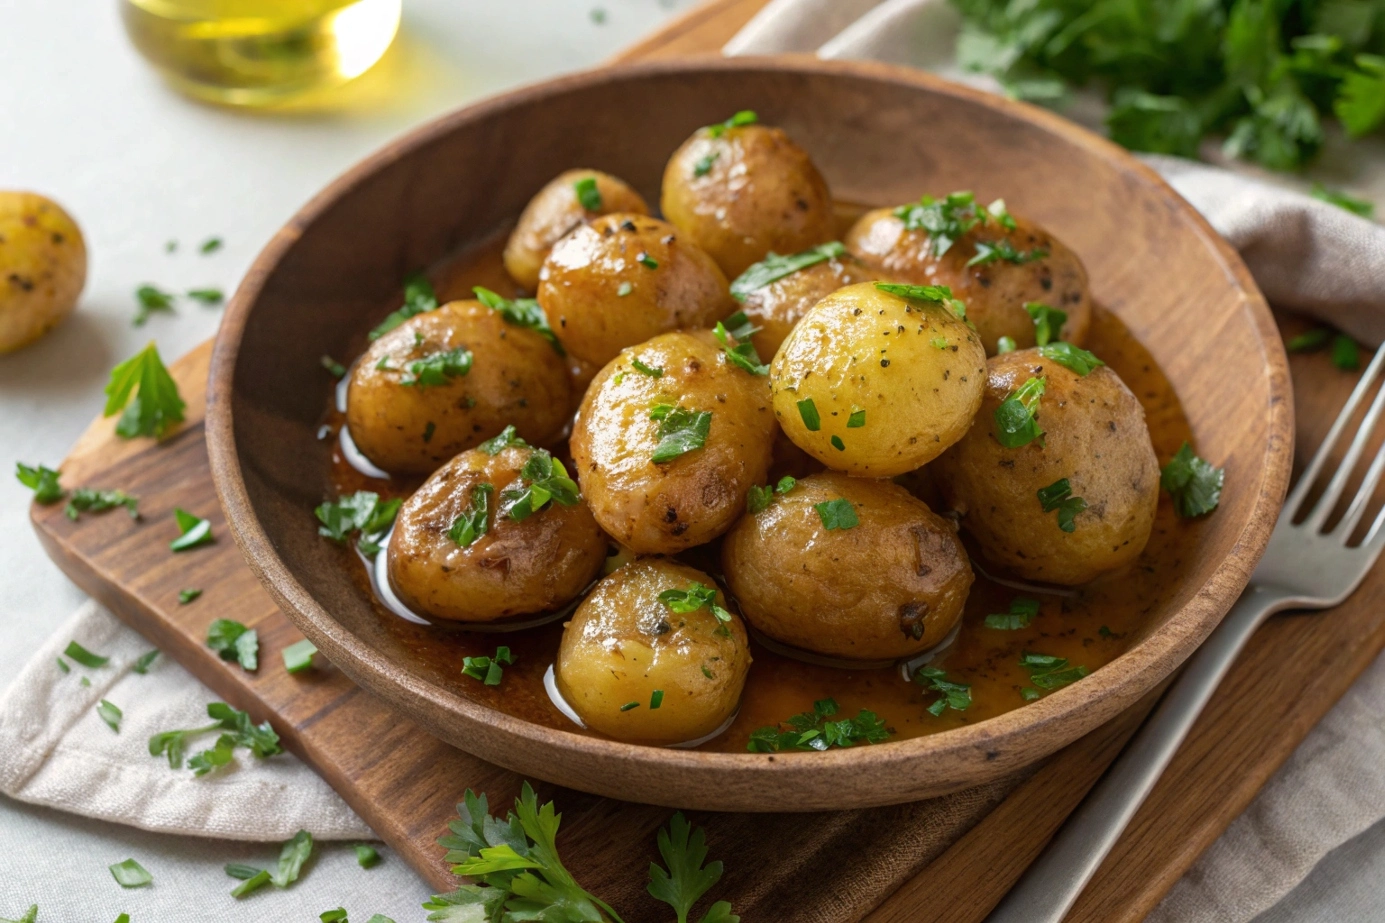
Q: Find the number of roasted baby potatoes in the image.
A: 13